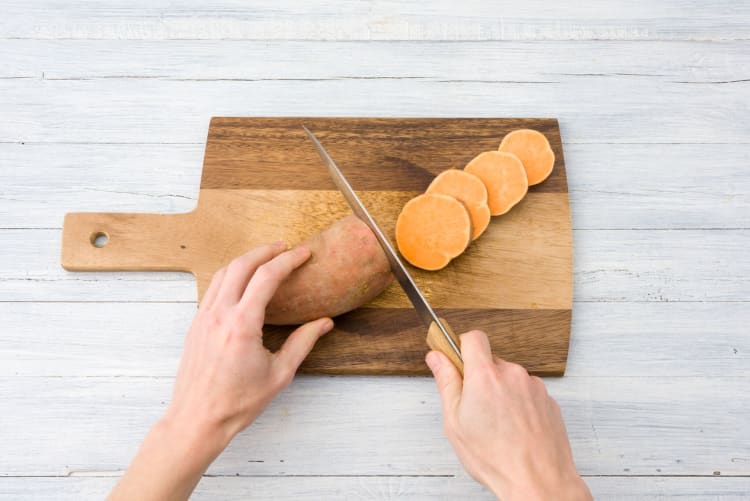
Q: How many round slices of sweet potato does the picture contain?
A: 4